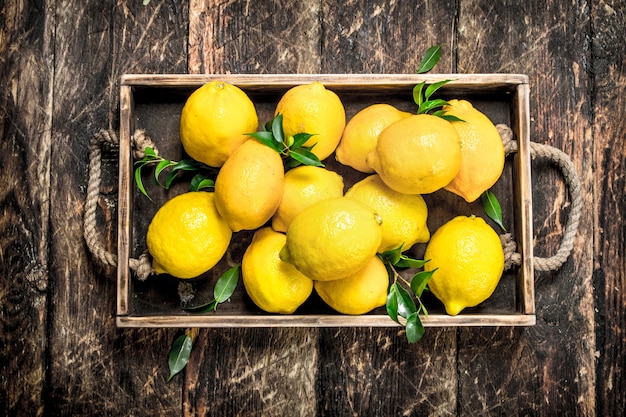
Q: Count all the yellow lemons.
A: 13